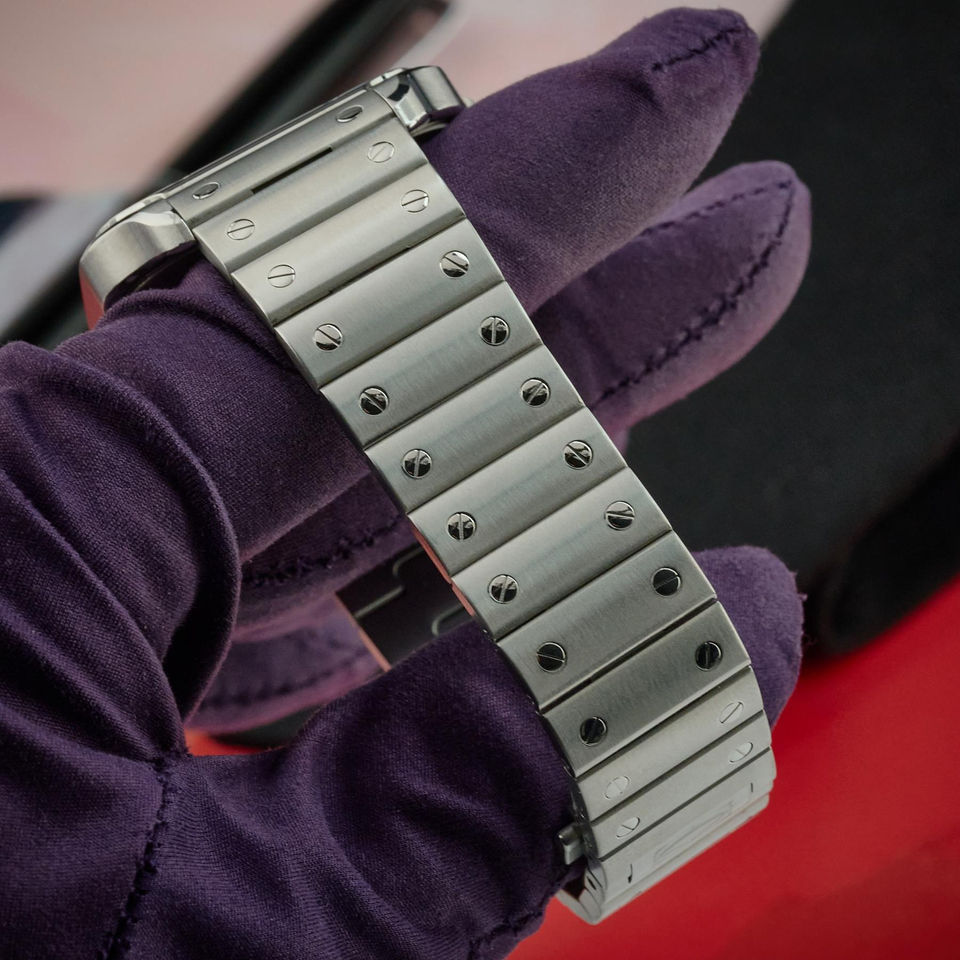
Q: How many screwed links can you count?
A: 12